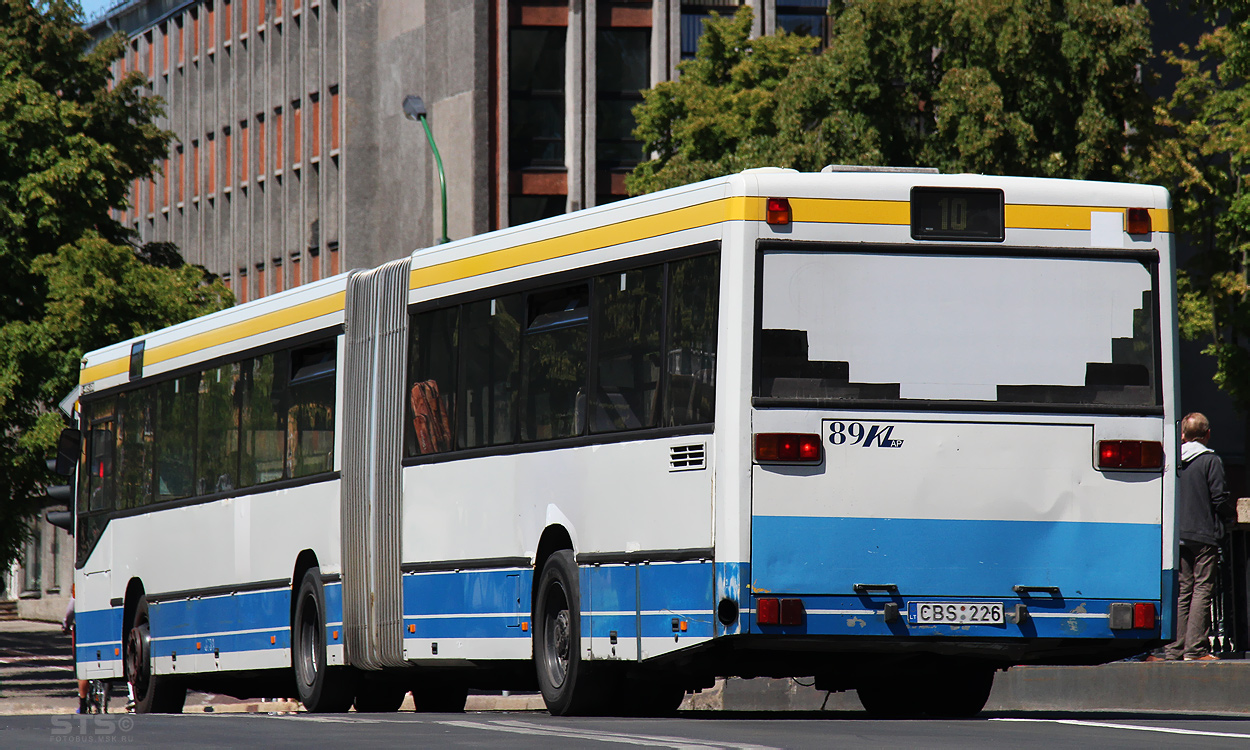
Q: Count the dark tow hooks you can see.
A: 2